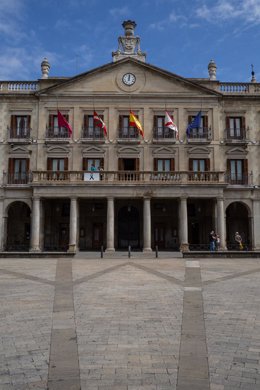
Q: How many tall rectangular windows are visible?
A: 14